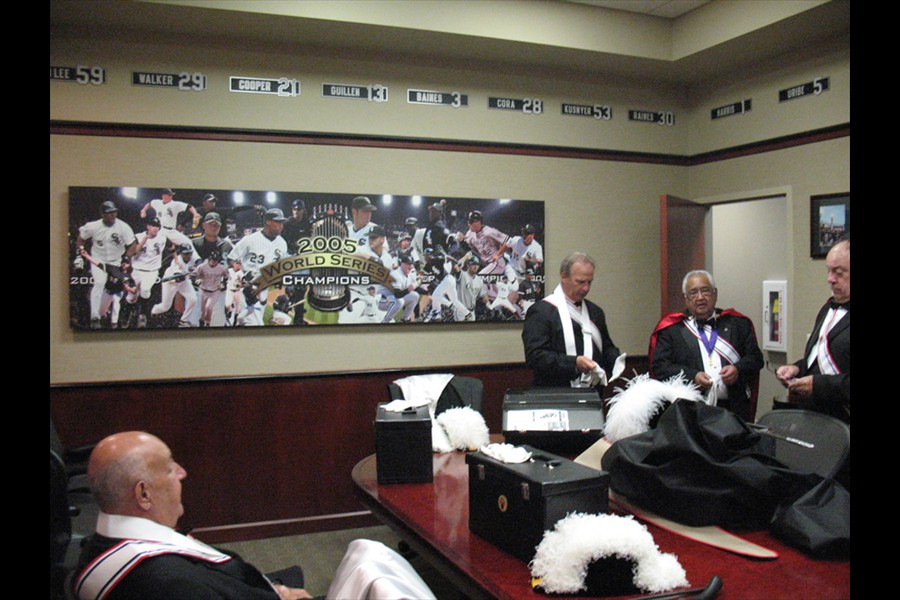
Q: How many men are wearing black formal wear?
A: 4